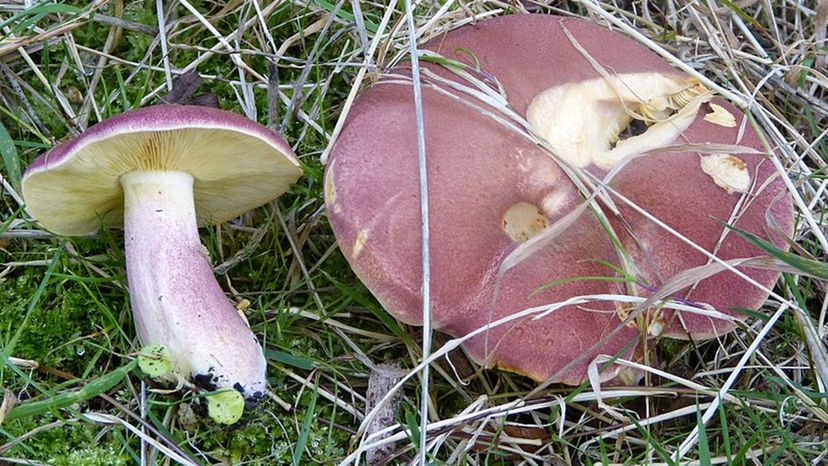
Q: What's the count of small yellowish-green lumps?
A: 2